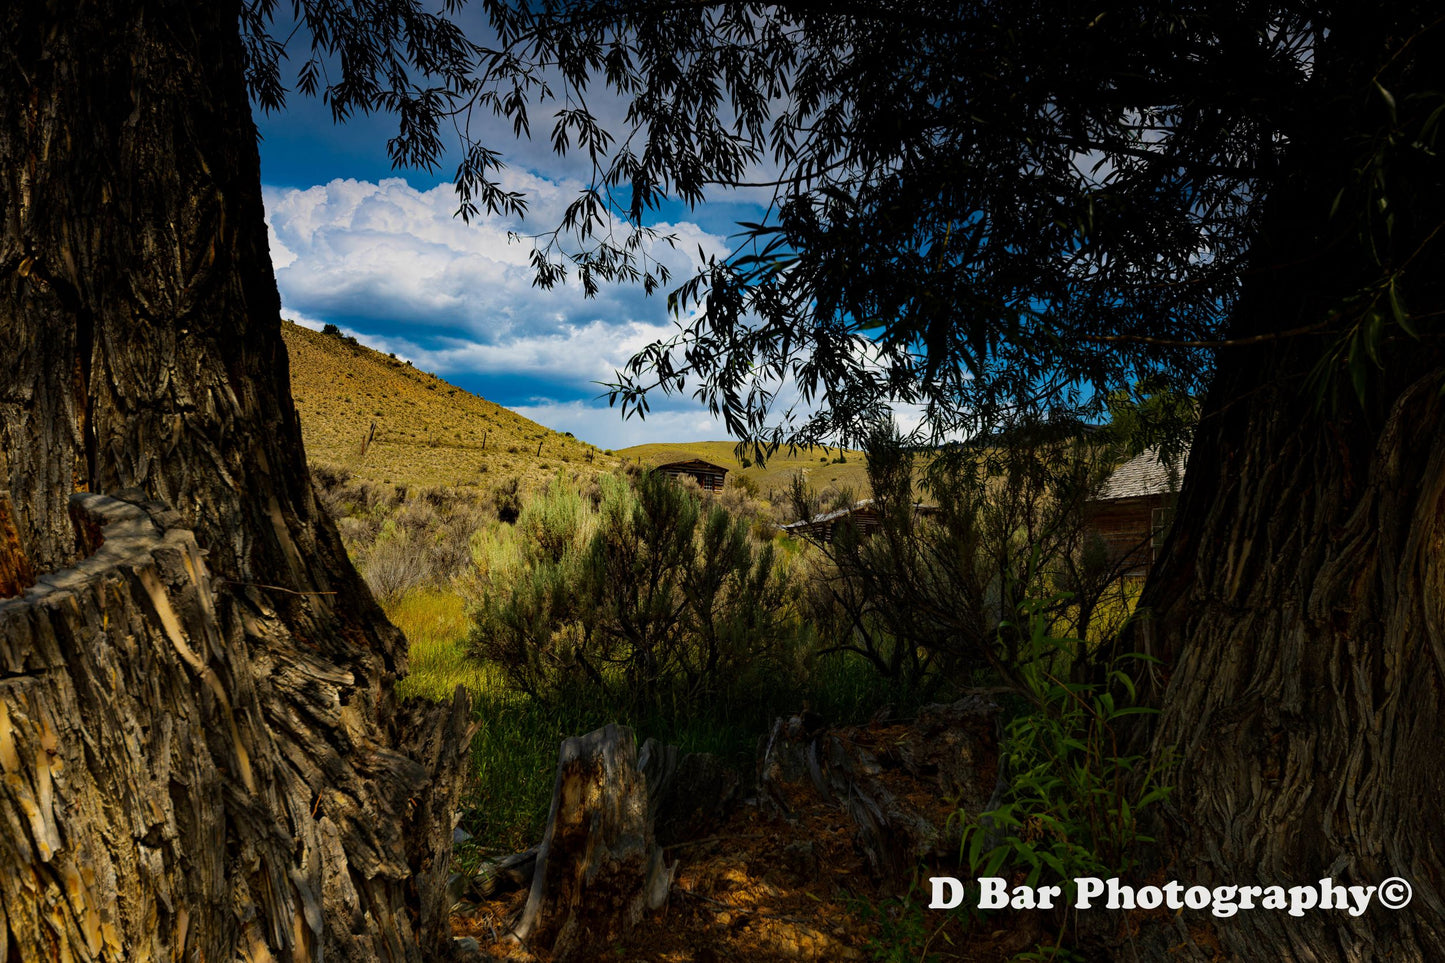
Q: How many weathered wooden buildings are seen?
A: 3